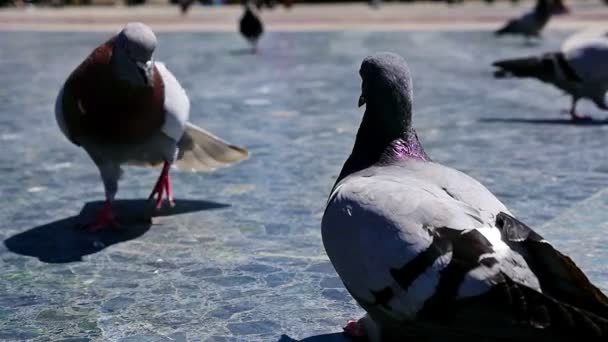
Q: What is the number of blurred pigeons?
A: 3